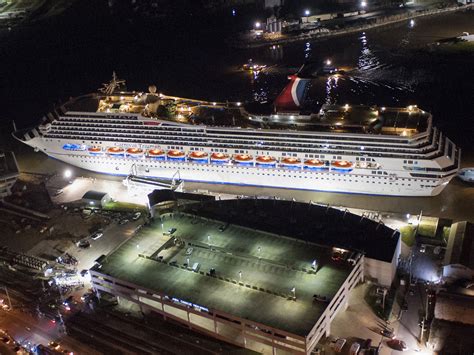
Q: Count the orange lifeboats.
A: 12